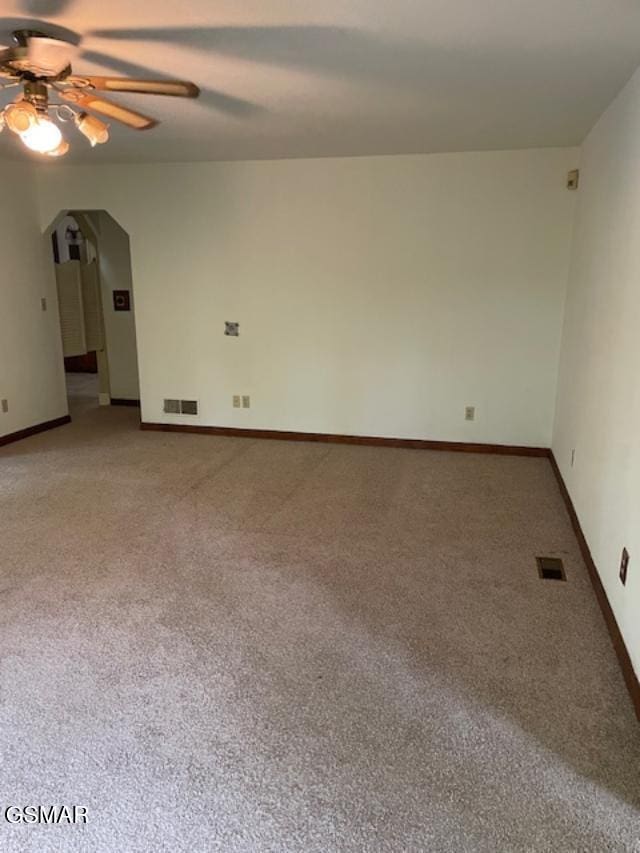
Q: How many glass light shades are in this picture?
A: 4